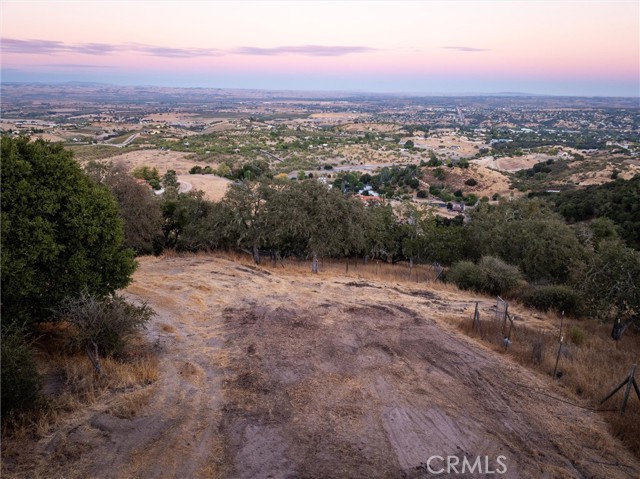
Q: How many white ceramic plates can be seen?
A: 0